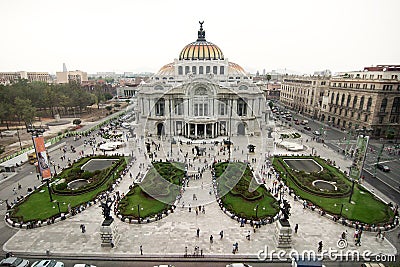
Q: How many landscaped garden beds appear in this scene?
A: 4